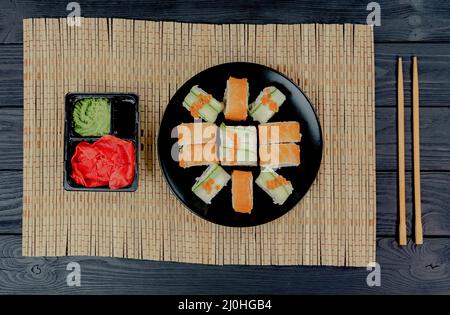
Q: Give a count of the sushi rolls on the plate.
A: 12